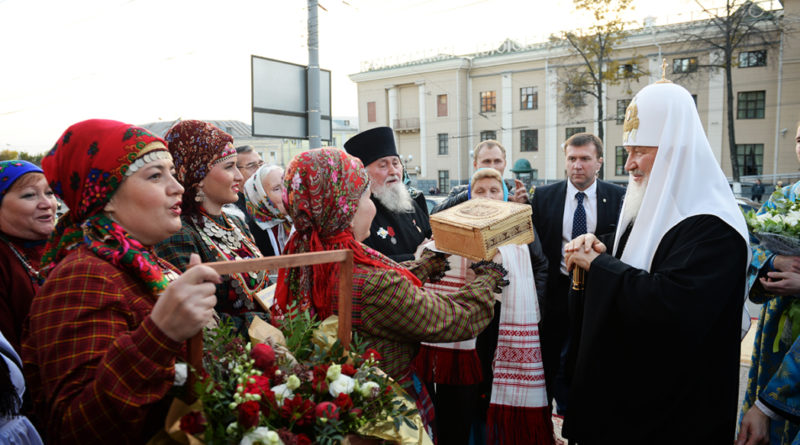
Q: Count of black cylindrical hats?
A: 1